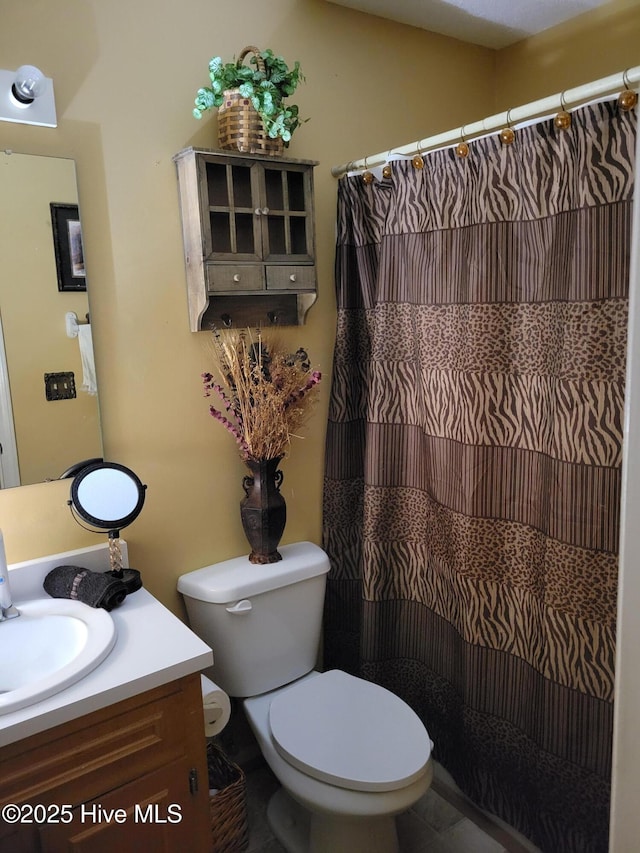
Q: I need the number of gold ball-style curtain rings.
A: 7